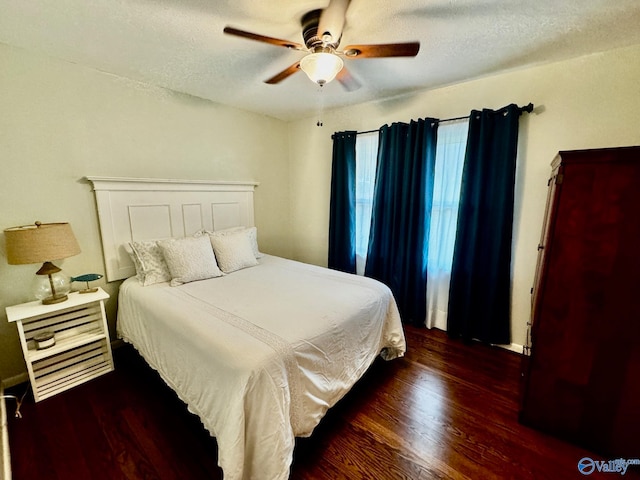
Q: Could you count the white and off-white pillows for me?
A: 4